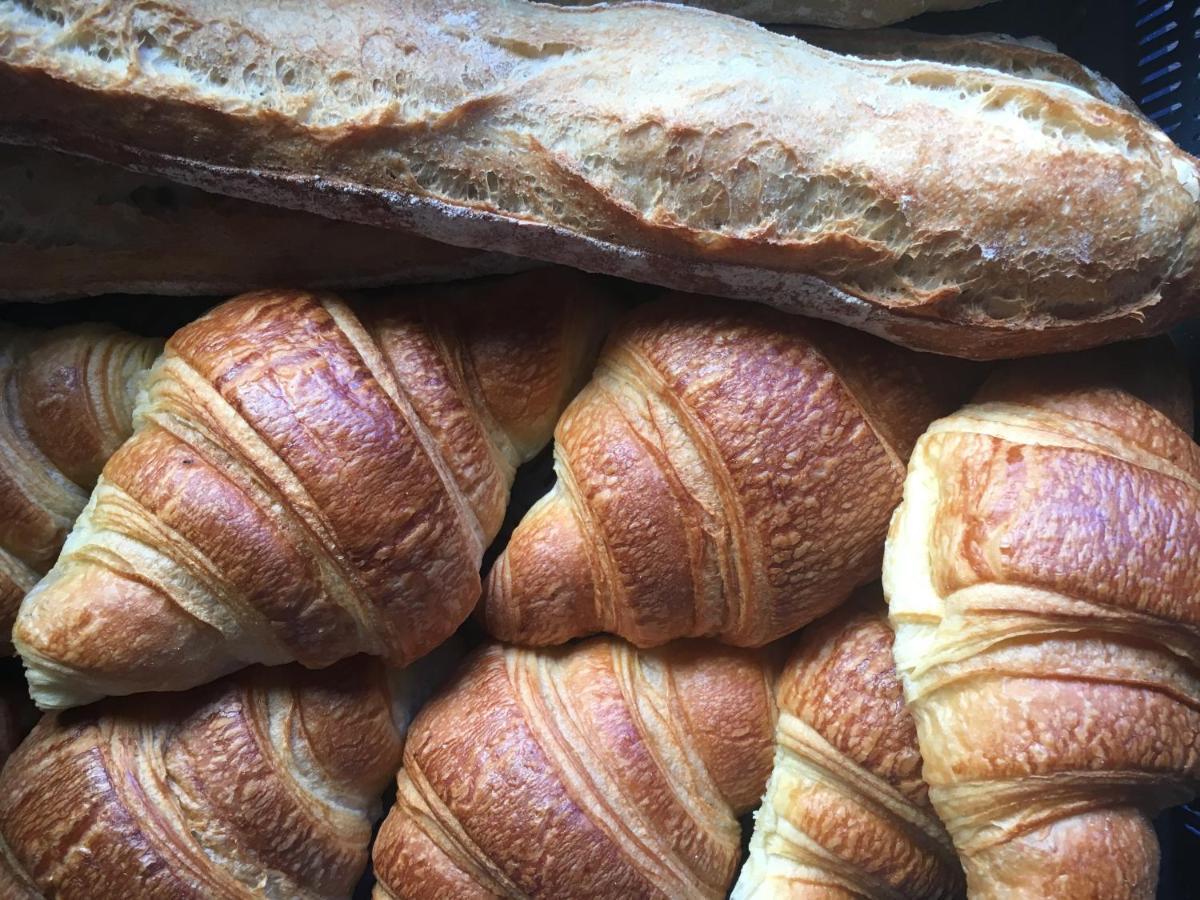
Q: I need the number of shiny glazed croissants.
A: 7